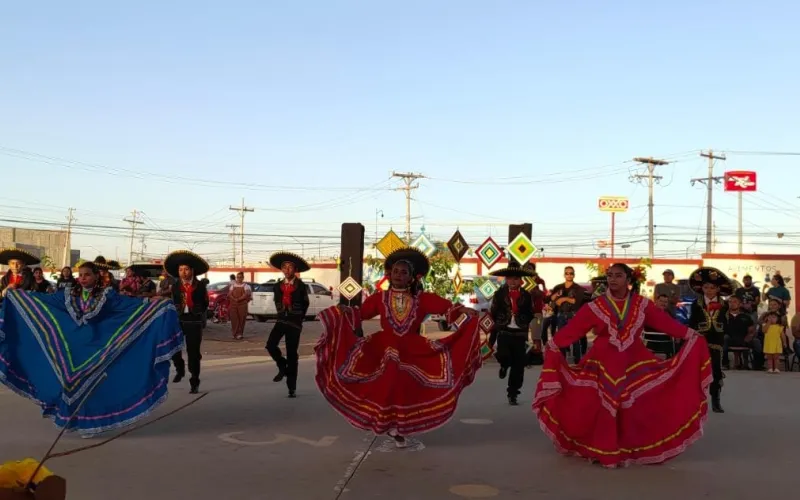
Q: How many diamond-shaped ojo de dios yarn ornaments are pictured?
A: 13